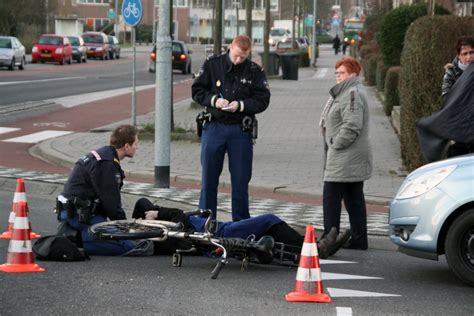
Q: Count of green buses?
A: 1